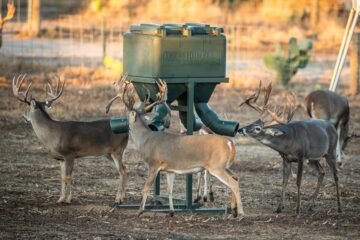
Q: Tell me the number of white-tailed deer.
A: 5